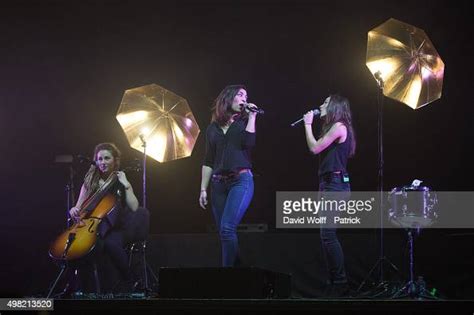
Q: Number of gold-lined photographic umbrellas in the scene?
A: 2